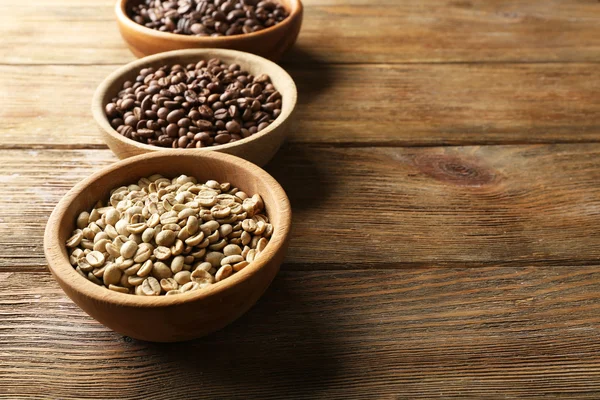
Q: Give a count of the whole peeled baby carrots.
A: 0